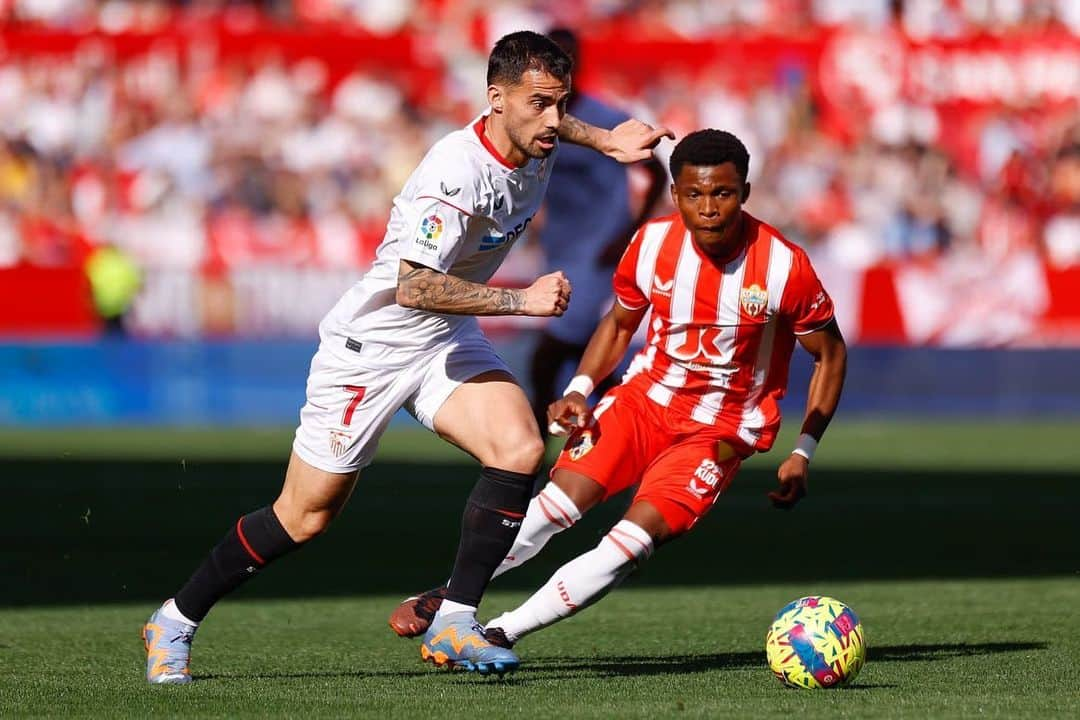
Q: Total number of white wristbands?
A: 2